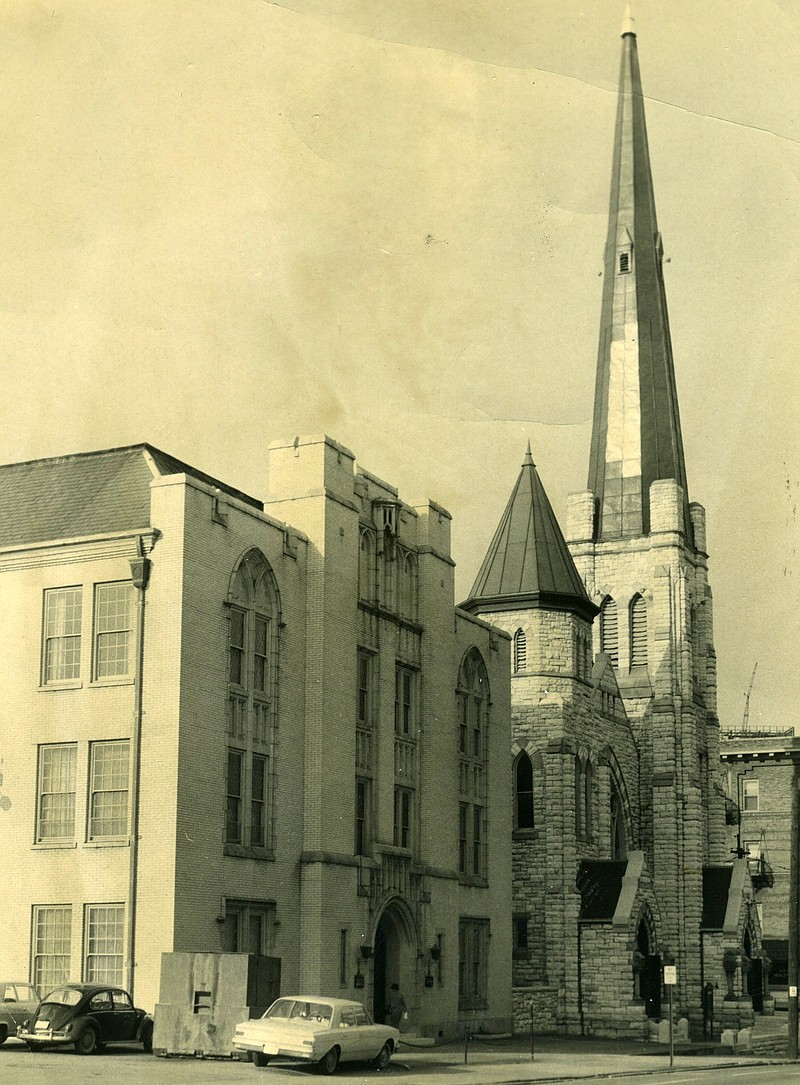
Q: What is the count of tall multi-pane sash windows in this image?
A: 6